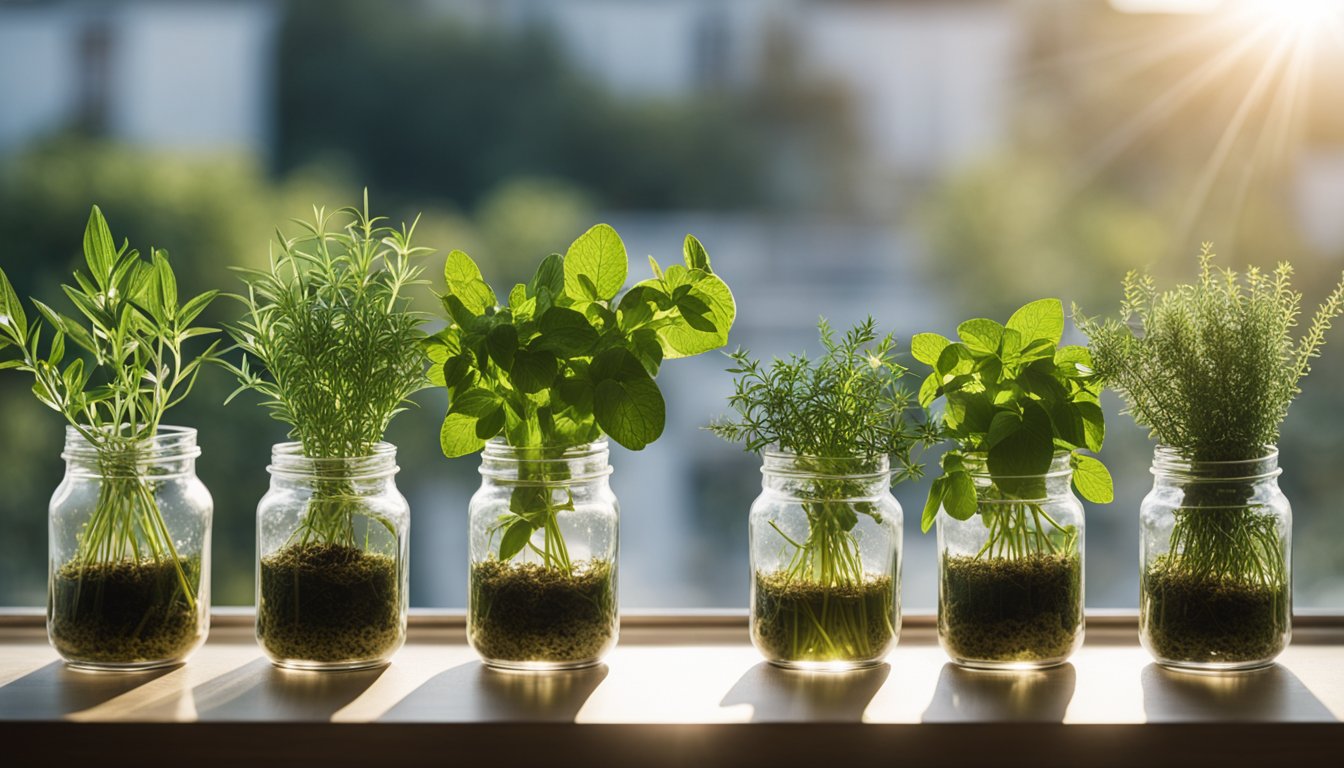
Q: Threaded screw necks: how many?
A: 6